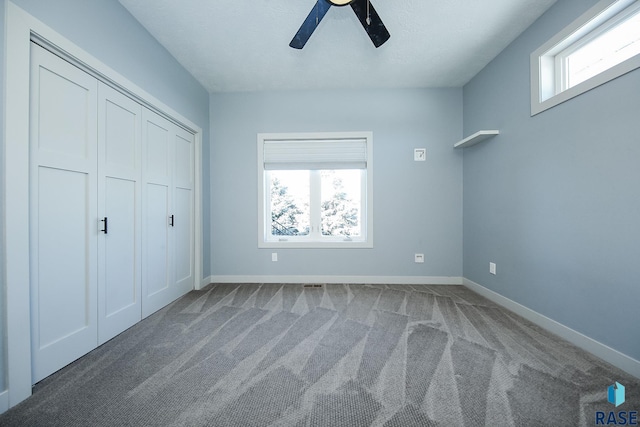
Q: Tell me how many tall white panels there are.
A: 4